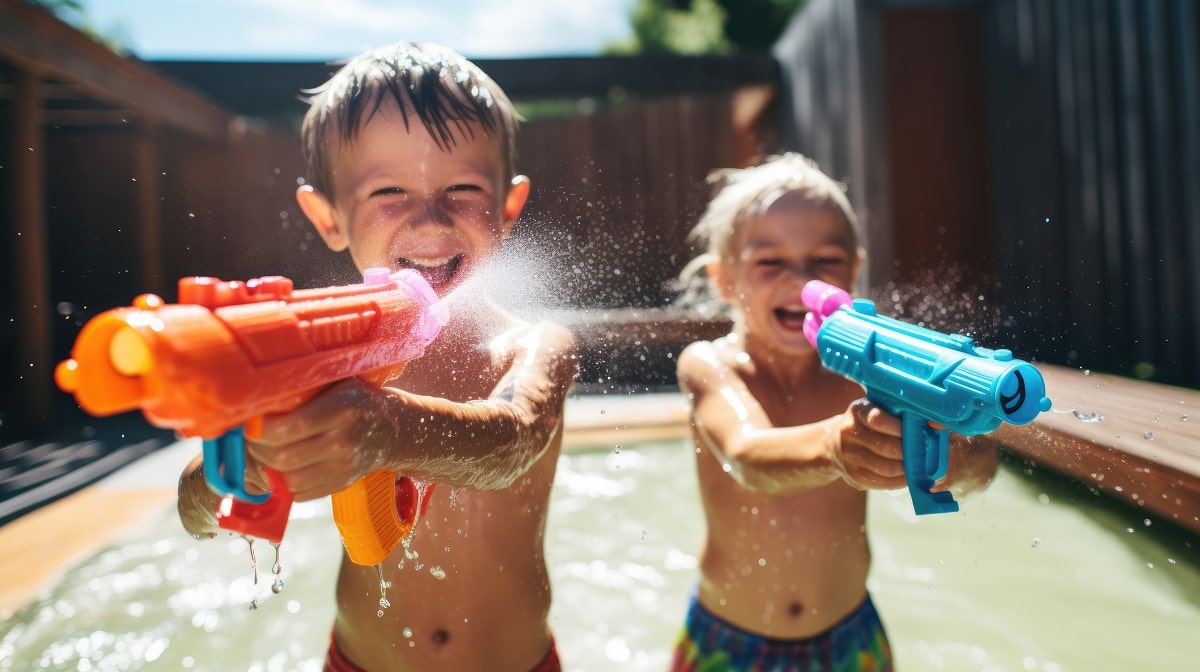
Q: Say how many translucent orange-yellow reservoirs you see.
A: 1